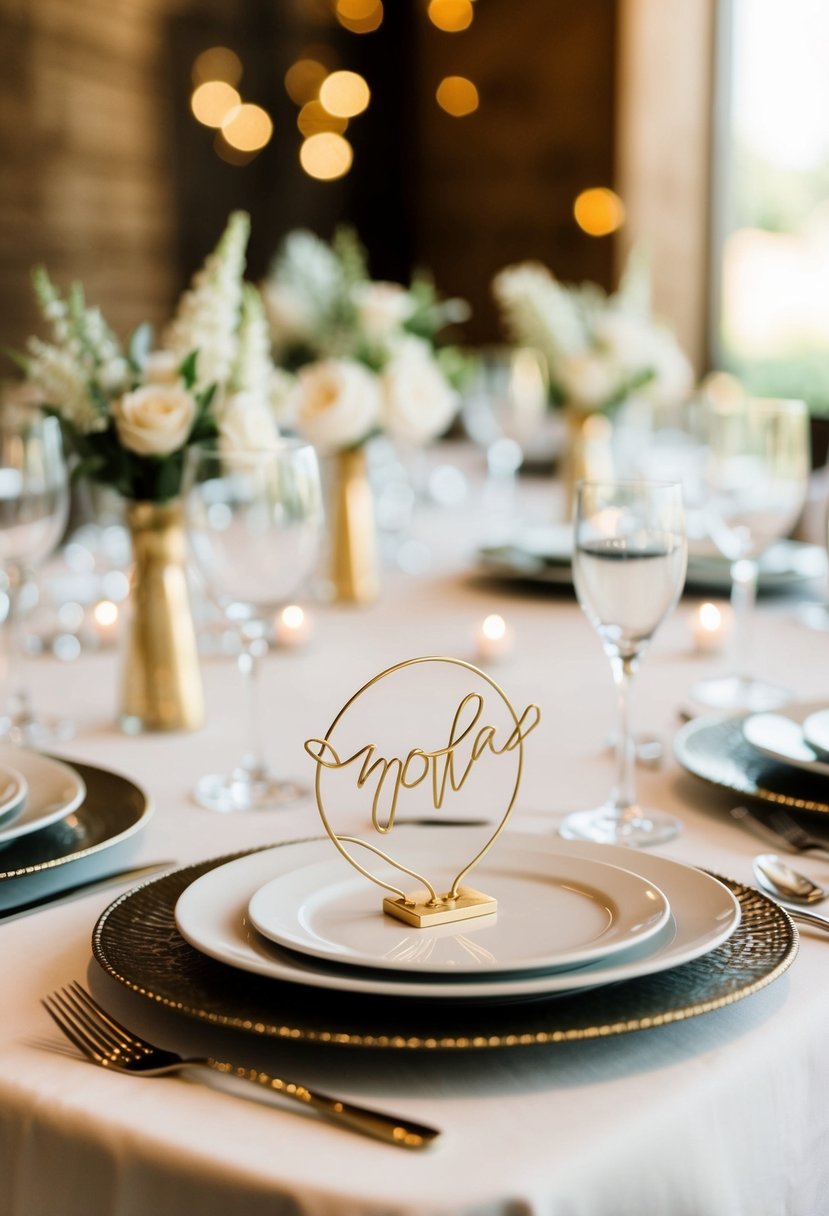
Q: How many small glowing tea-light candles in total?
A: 4